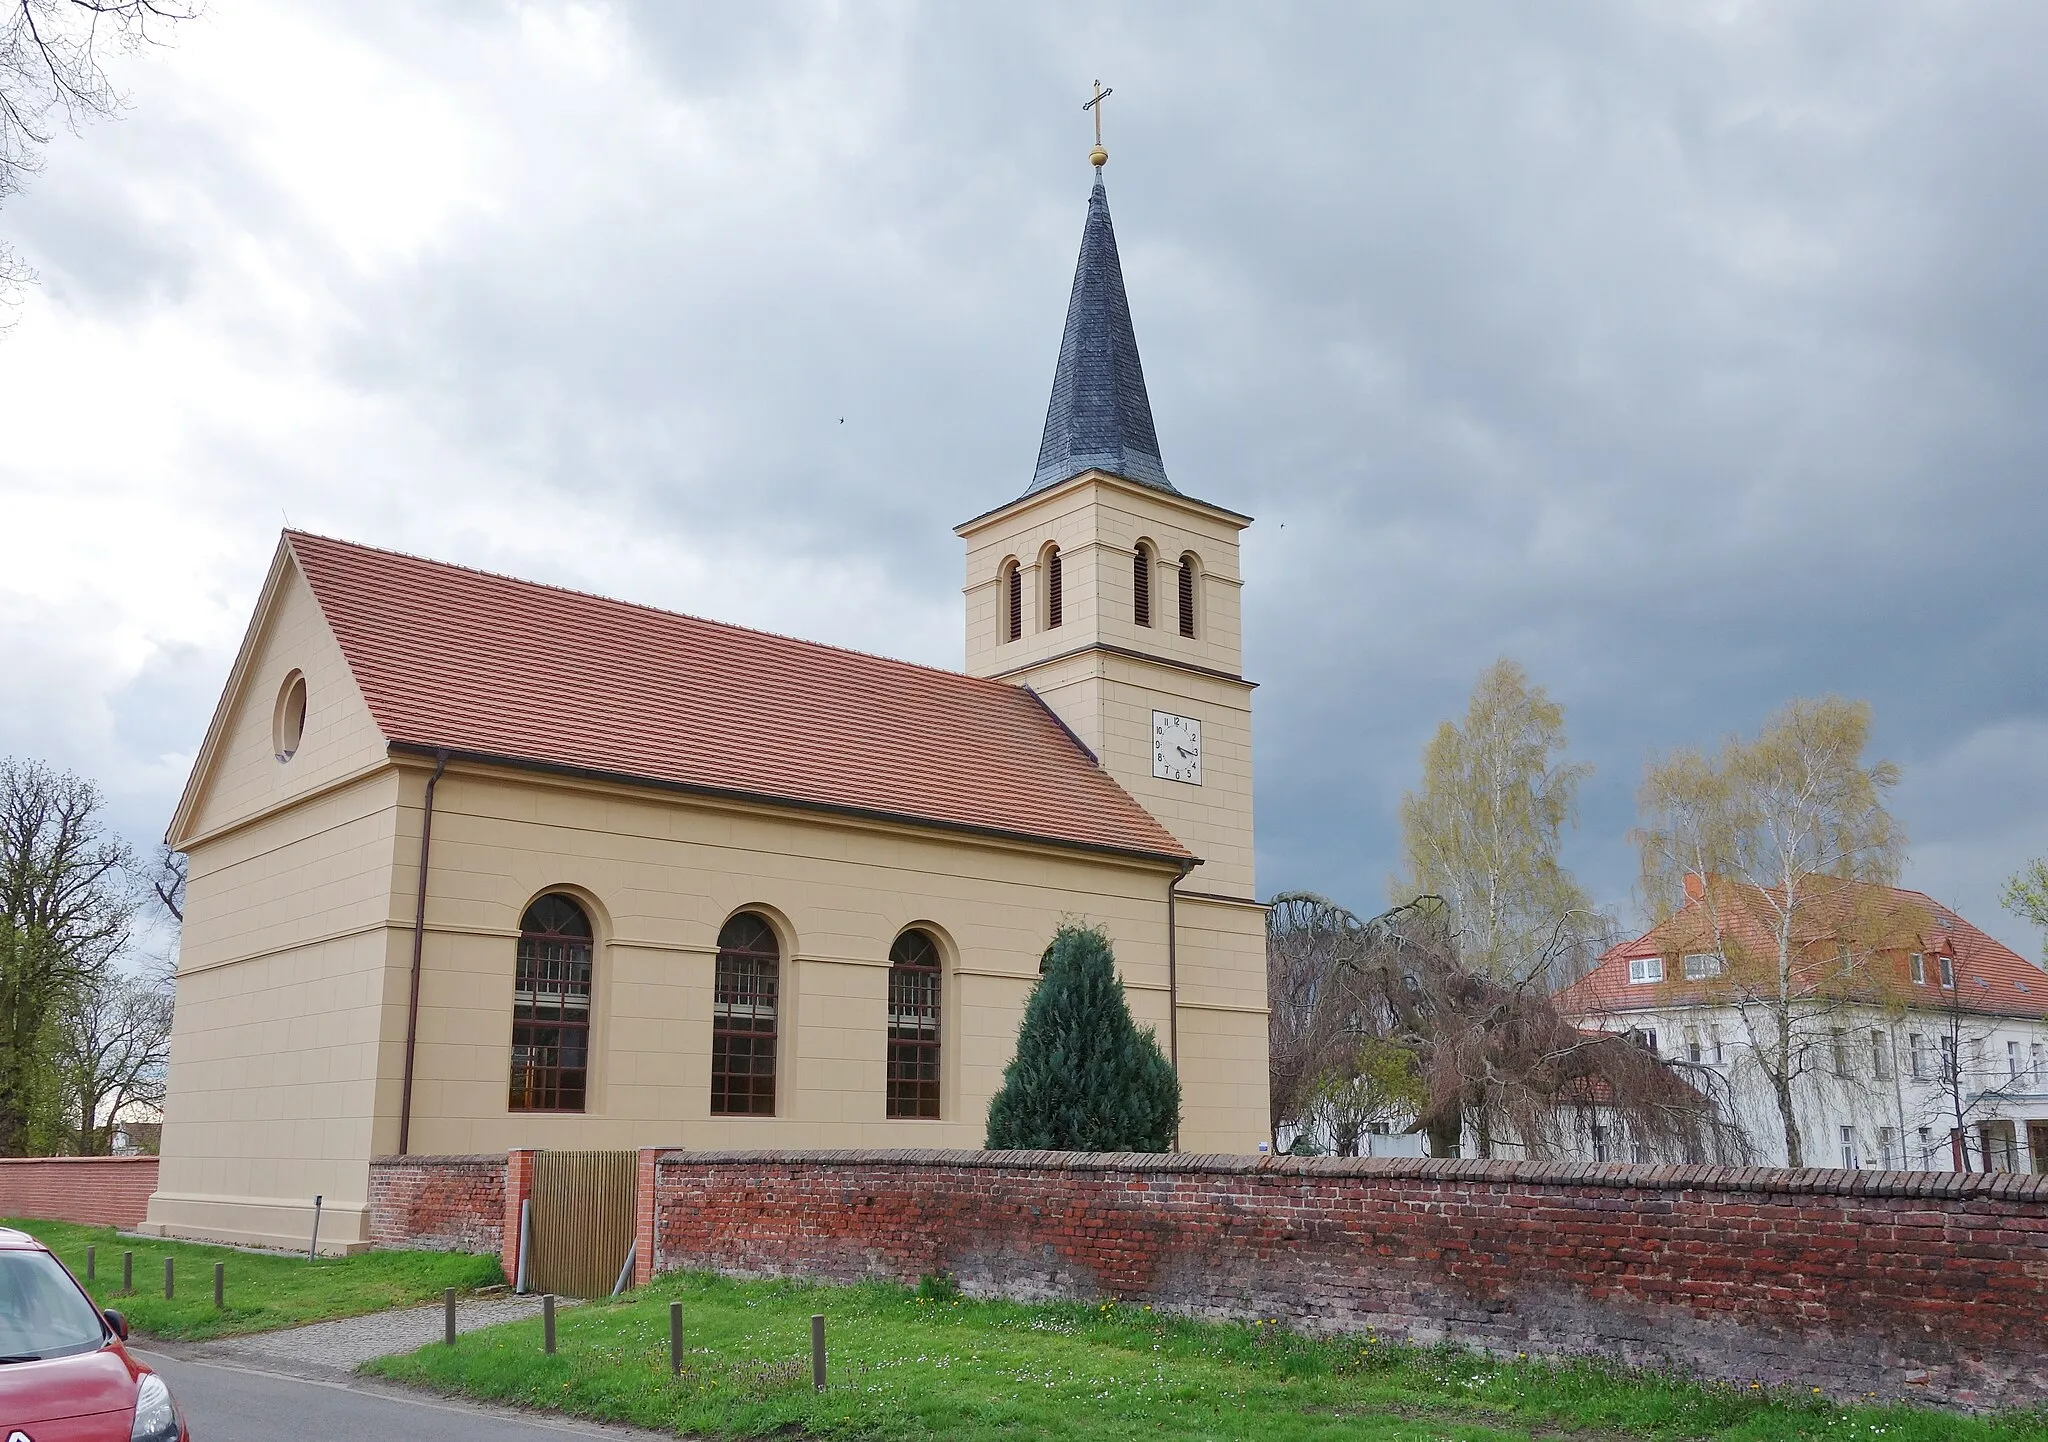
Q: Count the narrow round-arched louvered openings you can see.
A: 4